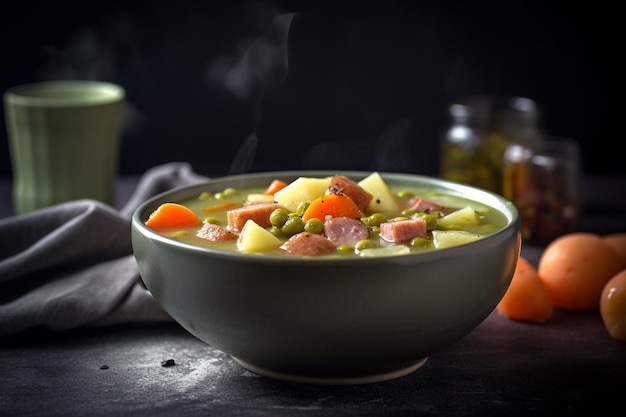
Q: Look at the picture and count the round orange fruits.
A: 4